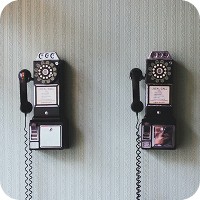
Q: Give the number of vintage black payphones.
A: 2